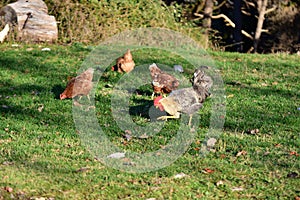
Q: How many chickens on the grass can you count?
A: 4